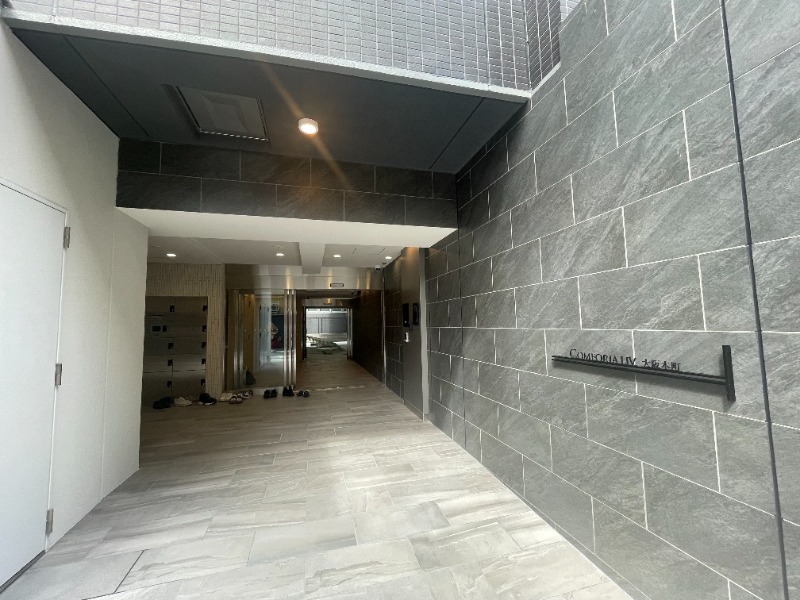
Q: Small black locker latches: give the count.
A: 9